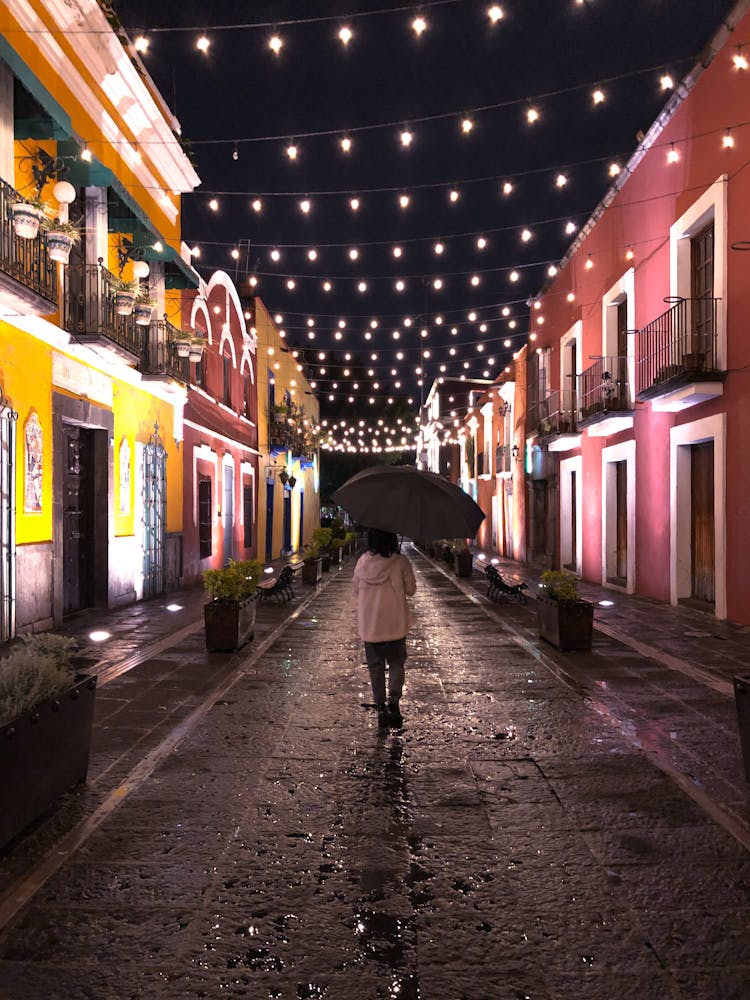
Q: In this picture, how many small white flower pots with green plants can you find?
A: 6